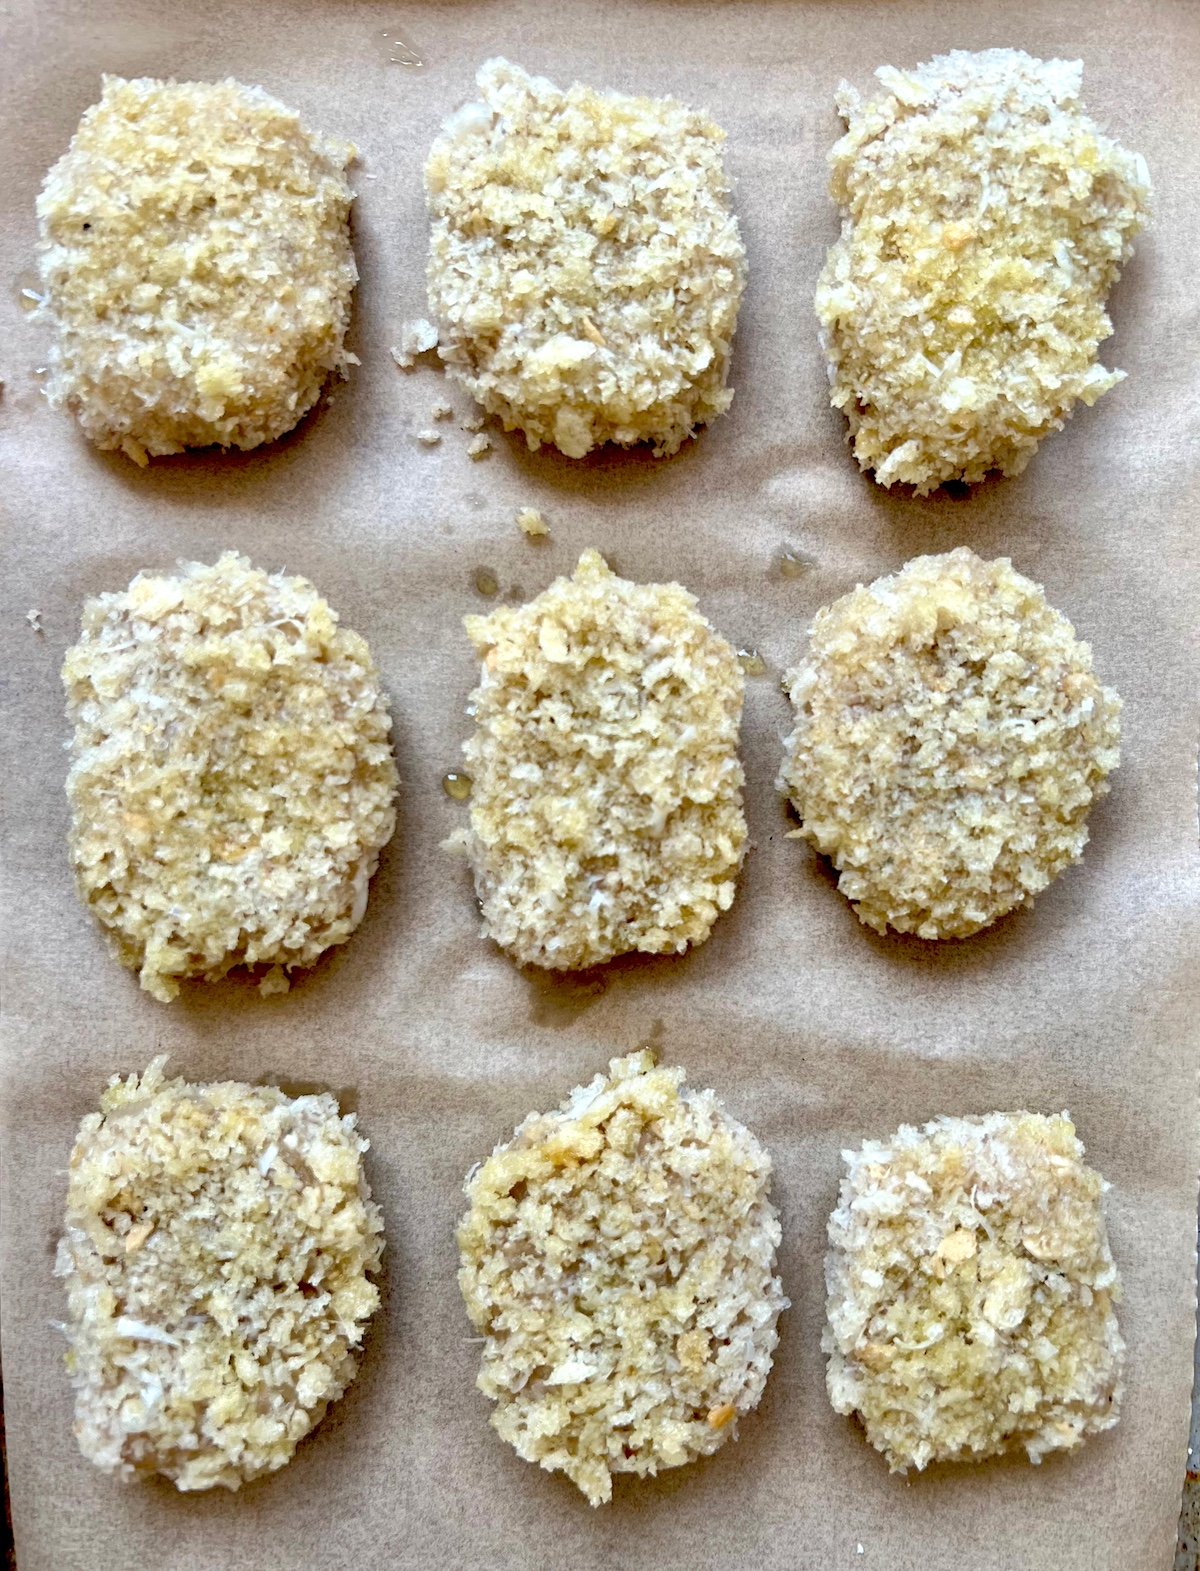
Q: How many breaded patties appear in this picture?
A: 9